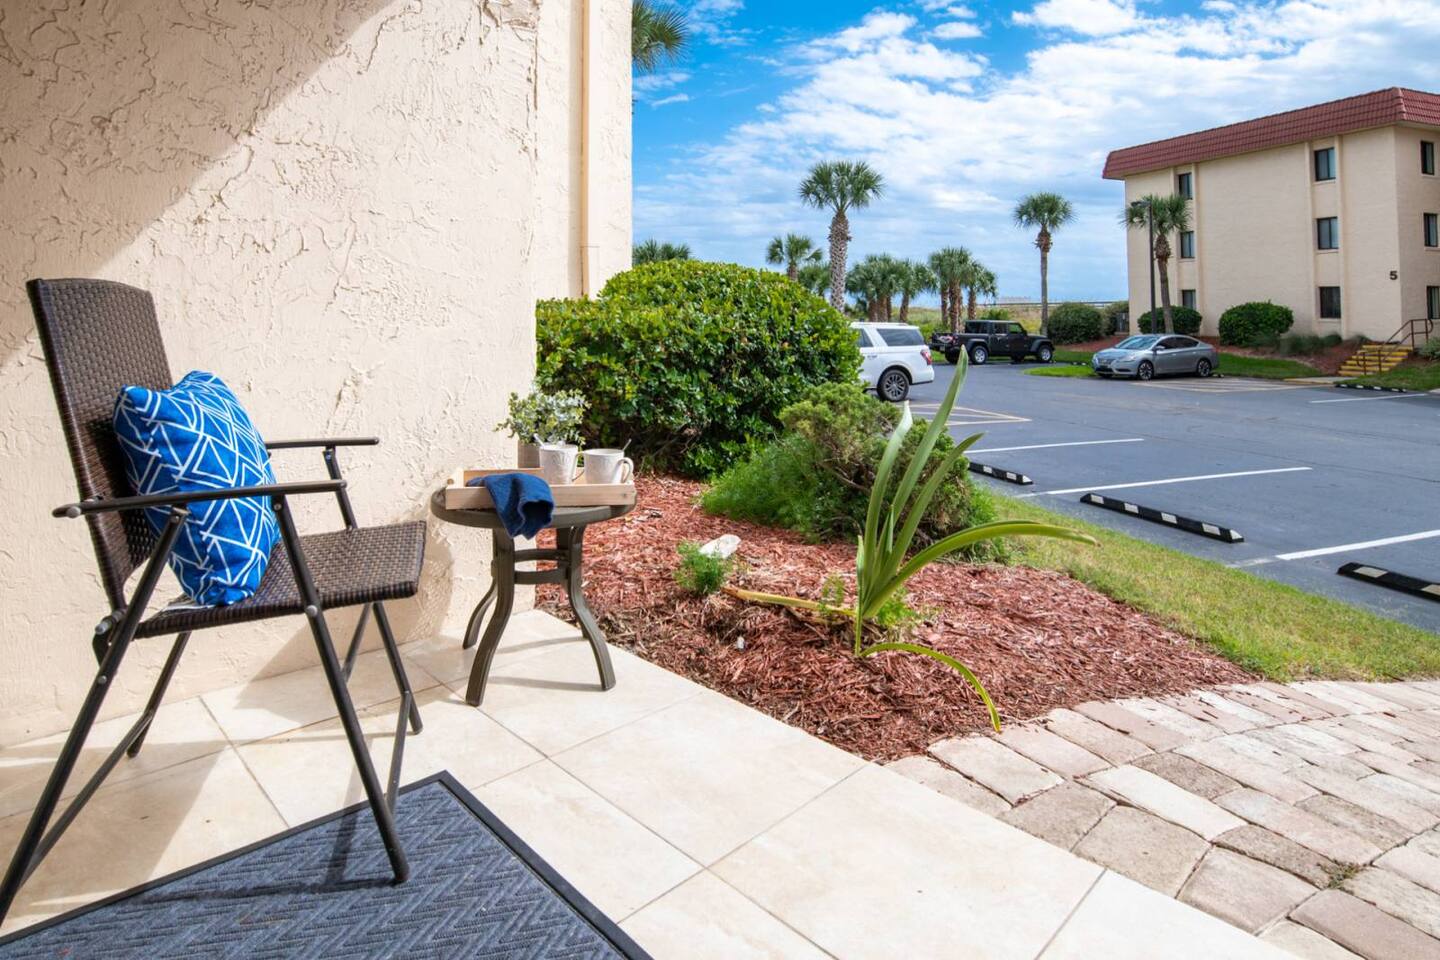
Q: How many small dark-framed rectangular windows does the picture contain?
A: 9